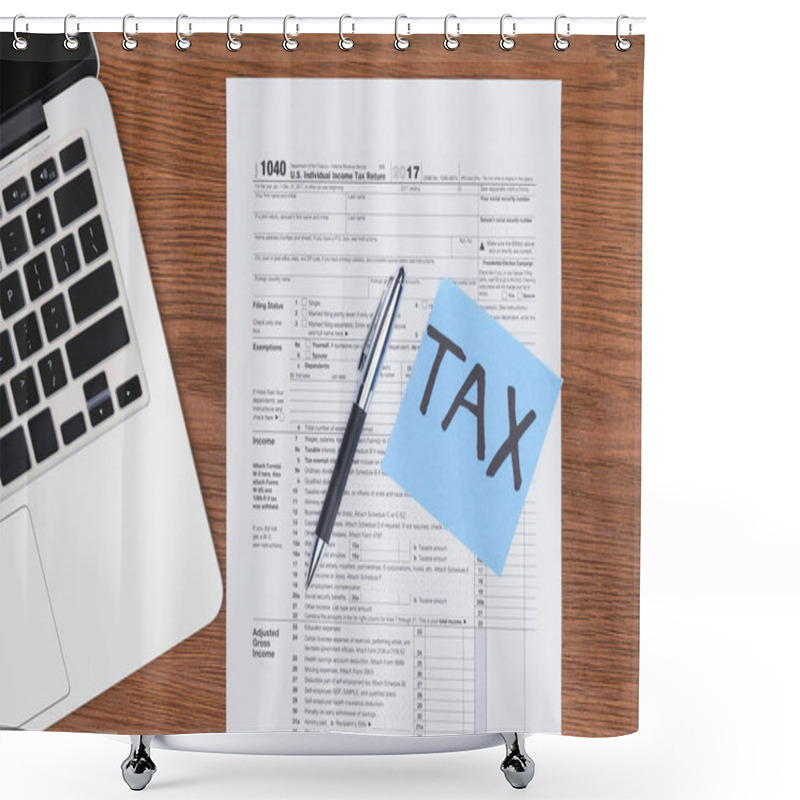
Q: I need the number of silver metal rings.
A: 12